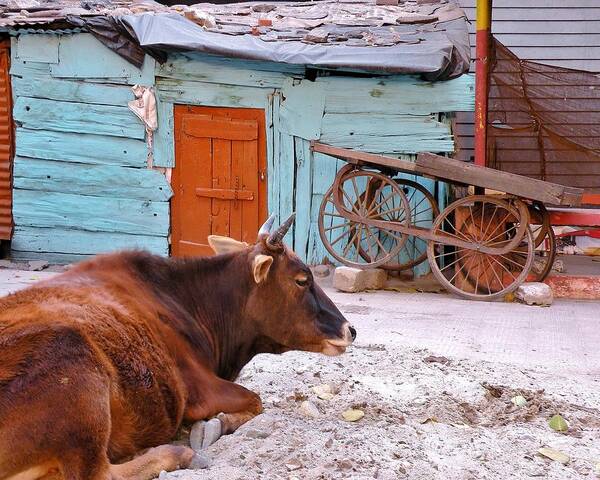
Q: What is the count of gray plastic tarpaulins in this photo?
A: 1